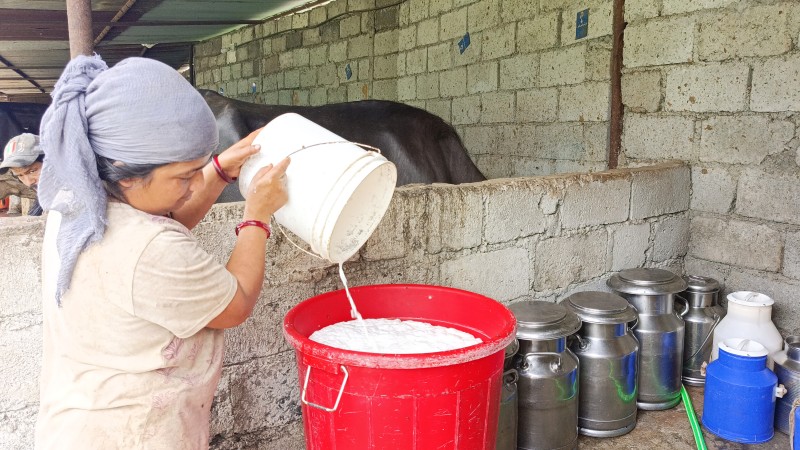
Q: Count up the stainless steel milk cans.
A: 6